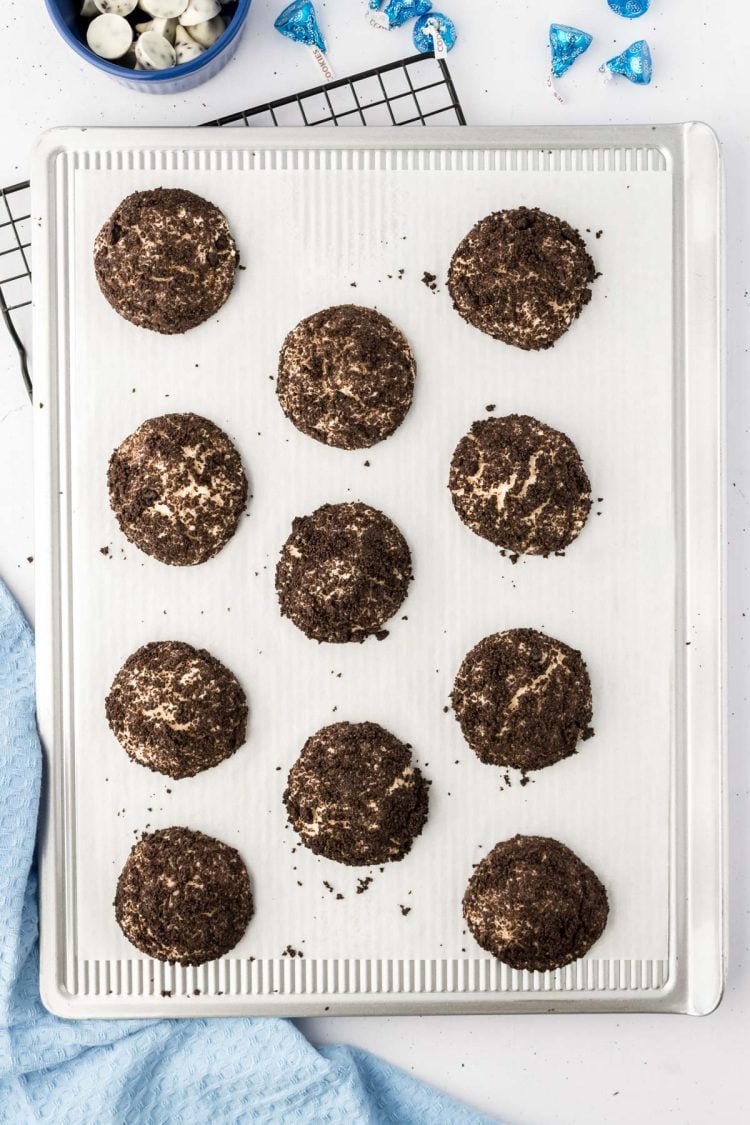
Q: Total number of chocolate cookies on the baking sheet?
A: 11